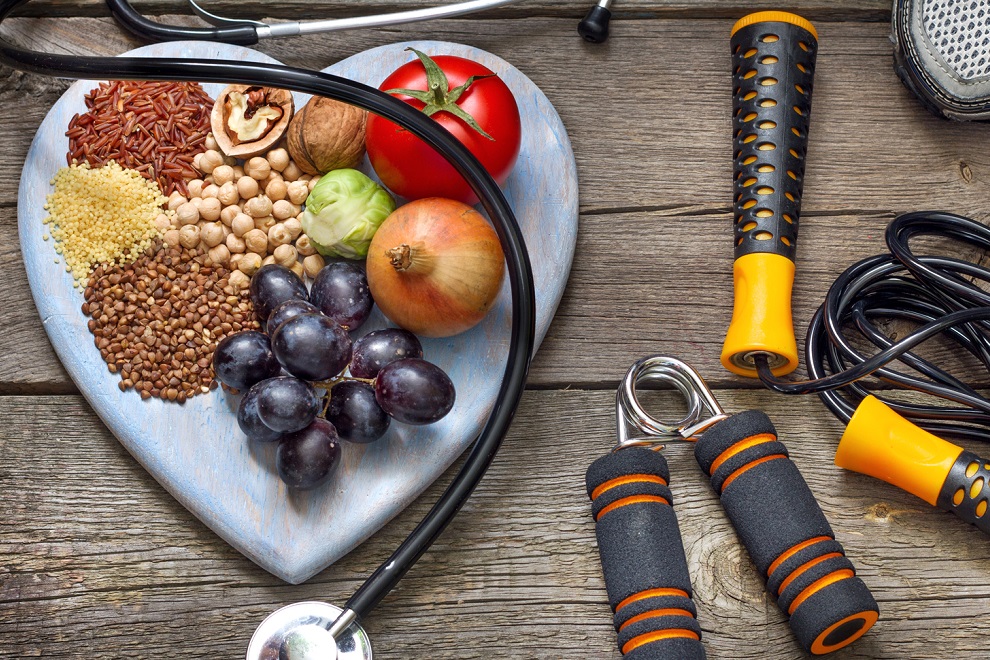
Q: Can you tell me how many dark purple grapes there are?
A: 11